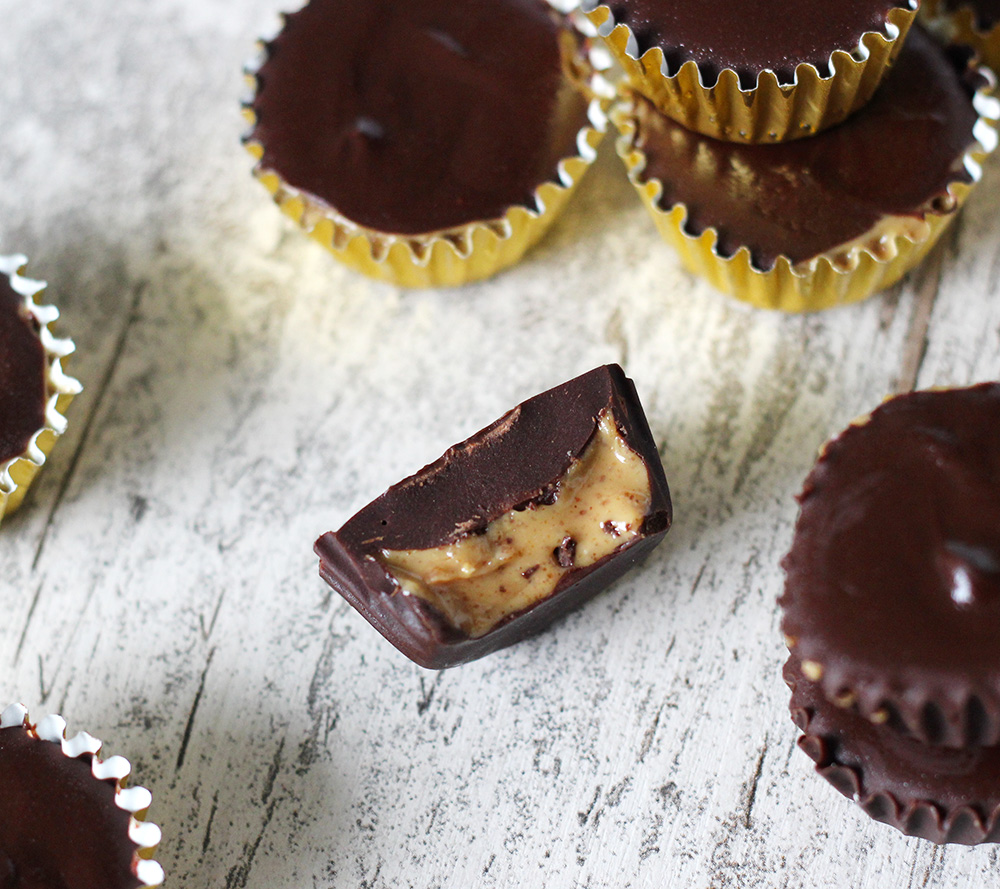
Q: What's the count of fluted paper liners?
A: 6